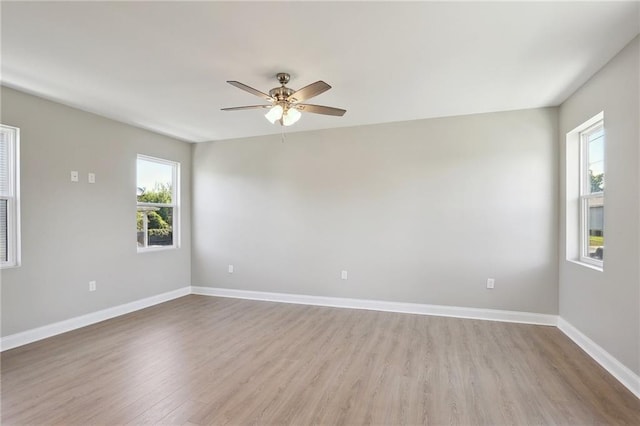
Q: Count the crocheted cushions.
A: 0